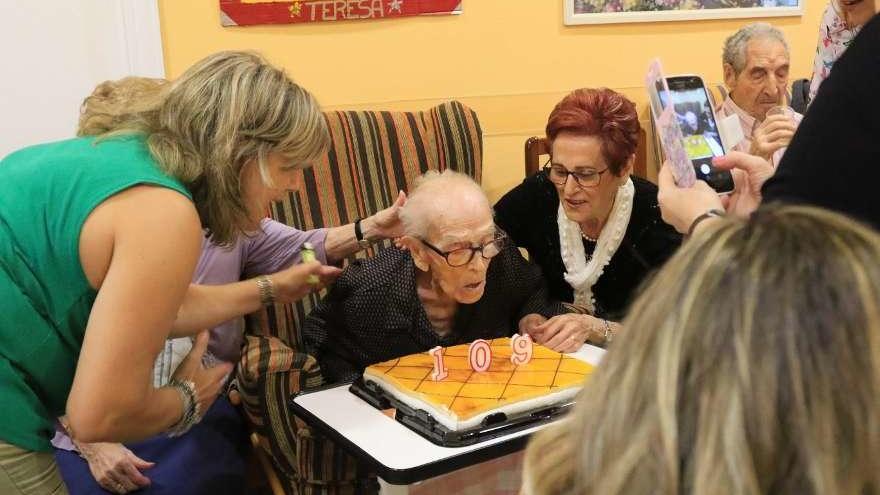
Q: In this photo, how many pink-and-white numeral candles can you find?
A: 3